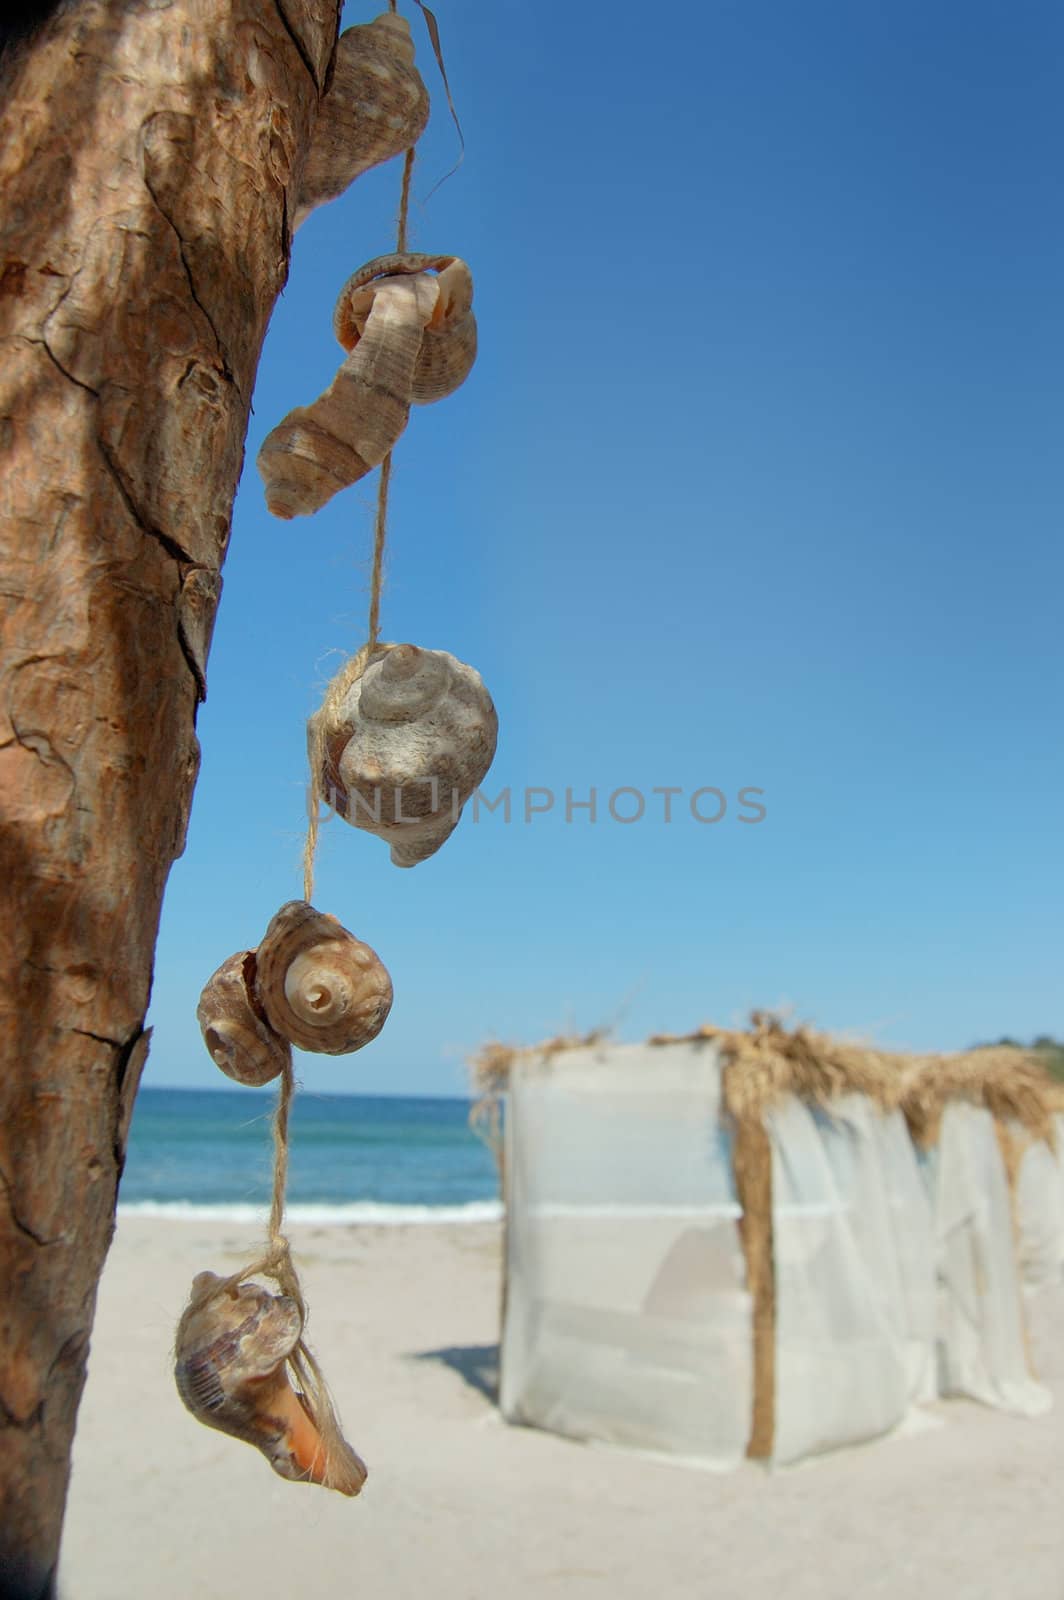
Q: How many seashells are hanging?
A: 7